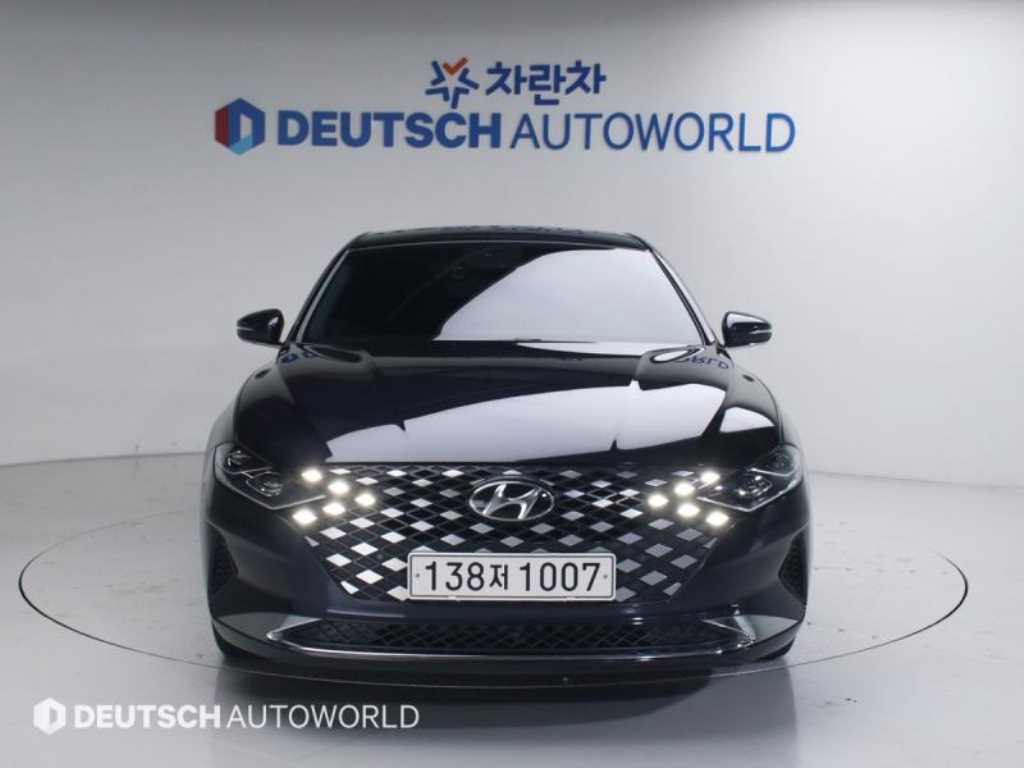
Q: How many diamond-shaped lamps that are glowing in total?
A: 10